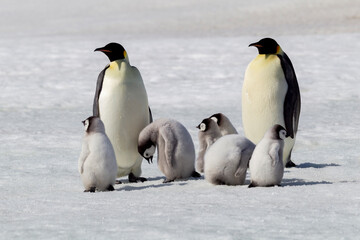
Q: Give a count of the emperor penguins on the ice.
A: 8